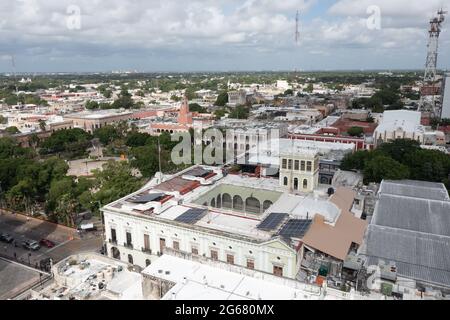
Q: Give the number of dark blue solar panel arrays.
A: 3